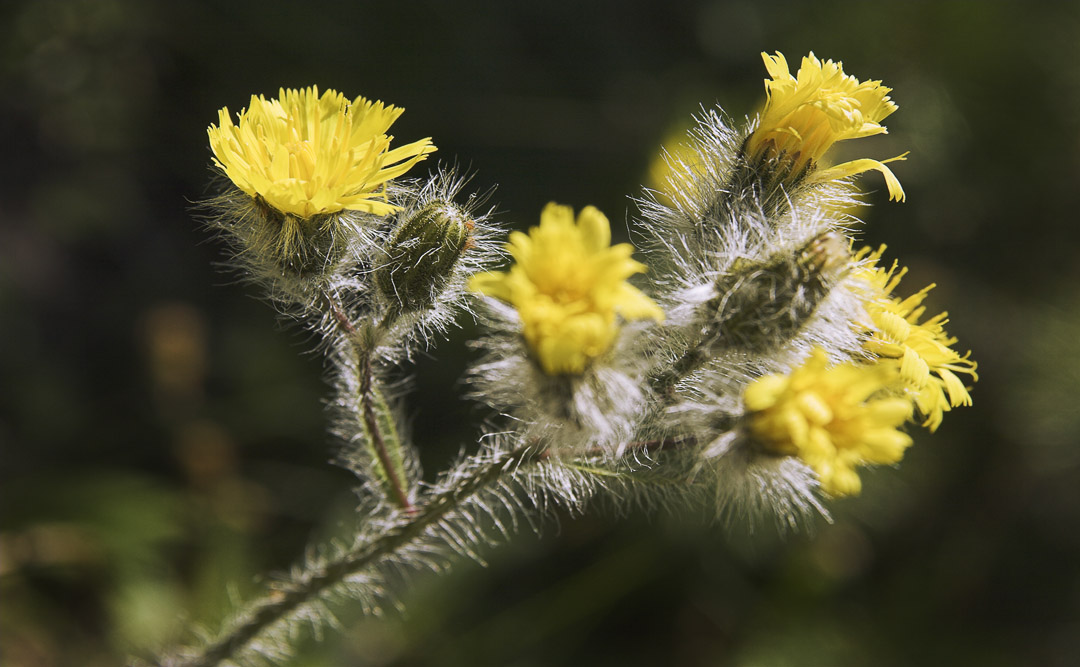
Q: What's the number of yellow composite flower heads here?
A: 5